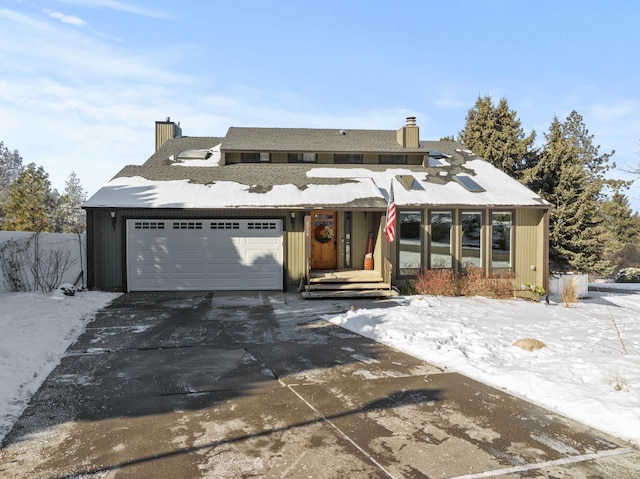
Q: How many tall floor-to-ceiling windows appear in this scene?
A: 4